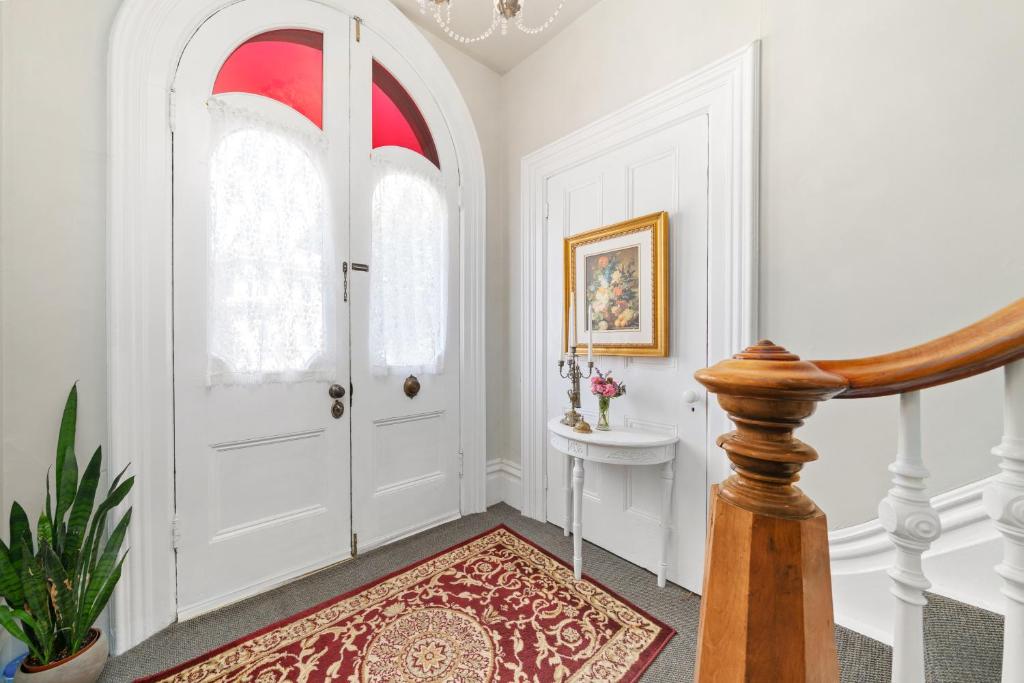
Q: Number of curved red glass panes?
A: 2